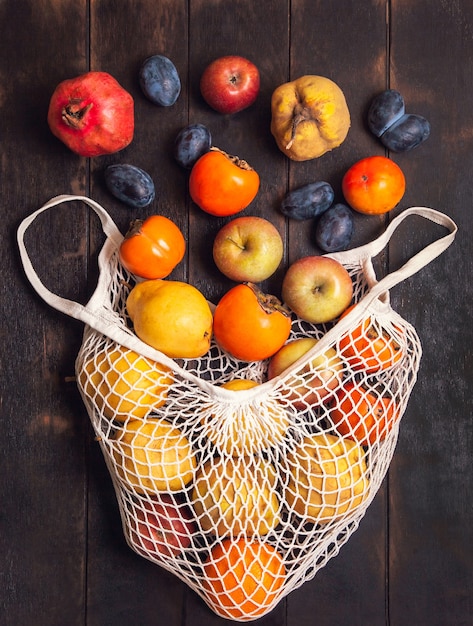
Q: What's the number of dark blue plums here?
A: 7